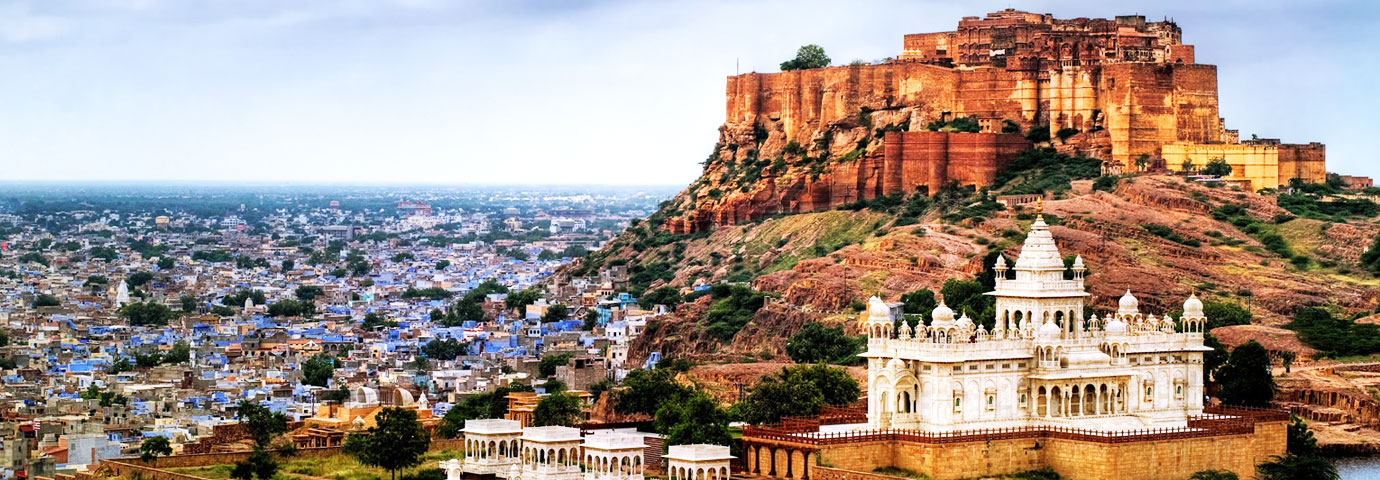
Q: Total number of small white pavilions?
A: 4